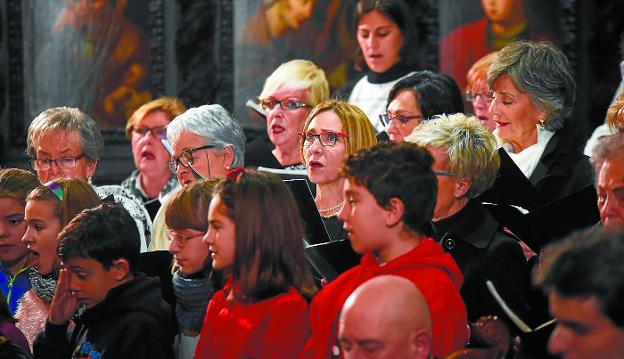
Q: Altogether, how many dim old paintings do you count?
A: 3